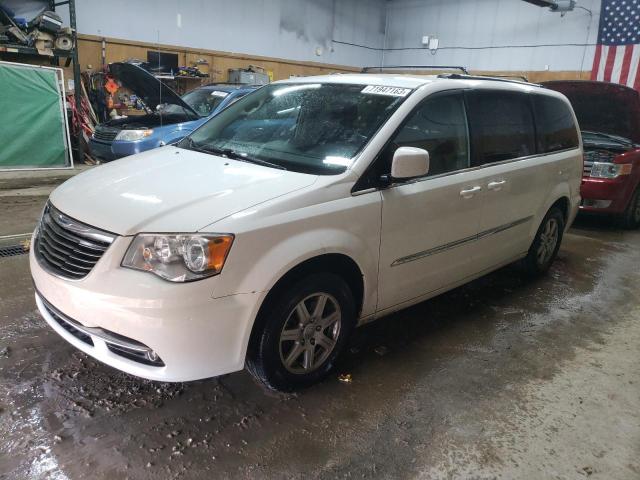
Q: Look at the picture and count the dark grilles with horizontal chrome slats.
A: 1